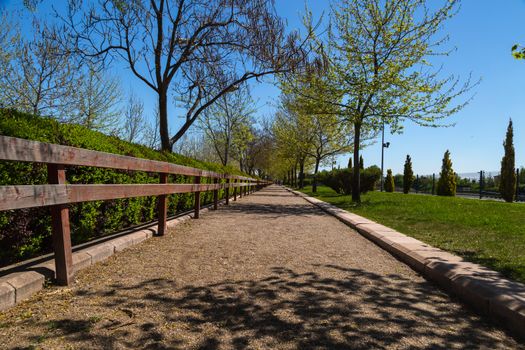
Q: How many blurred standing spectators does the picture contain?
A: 0